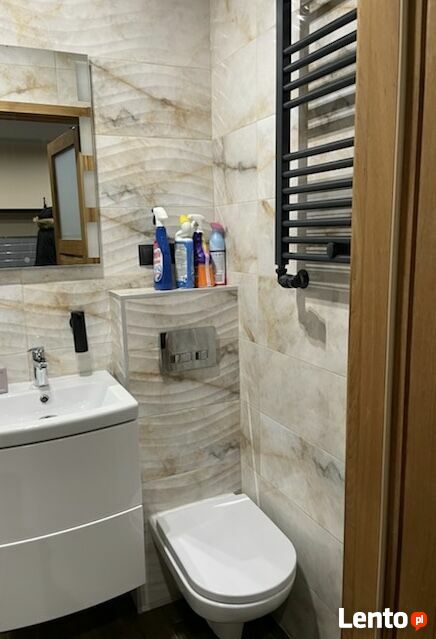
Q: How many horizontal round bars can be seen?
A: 11